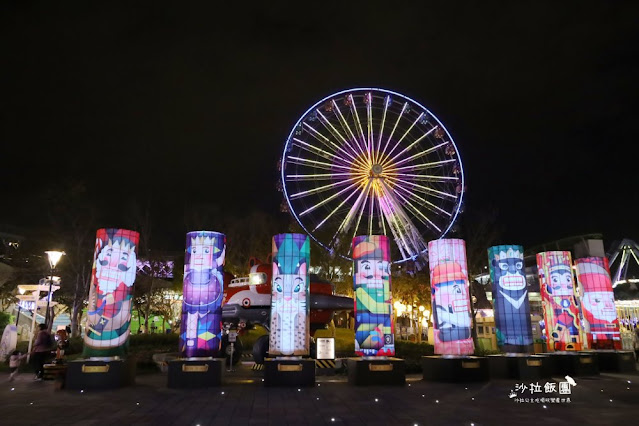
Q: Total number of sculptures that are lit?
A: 8